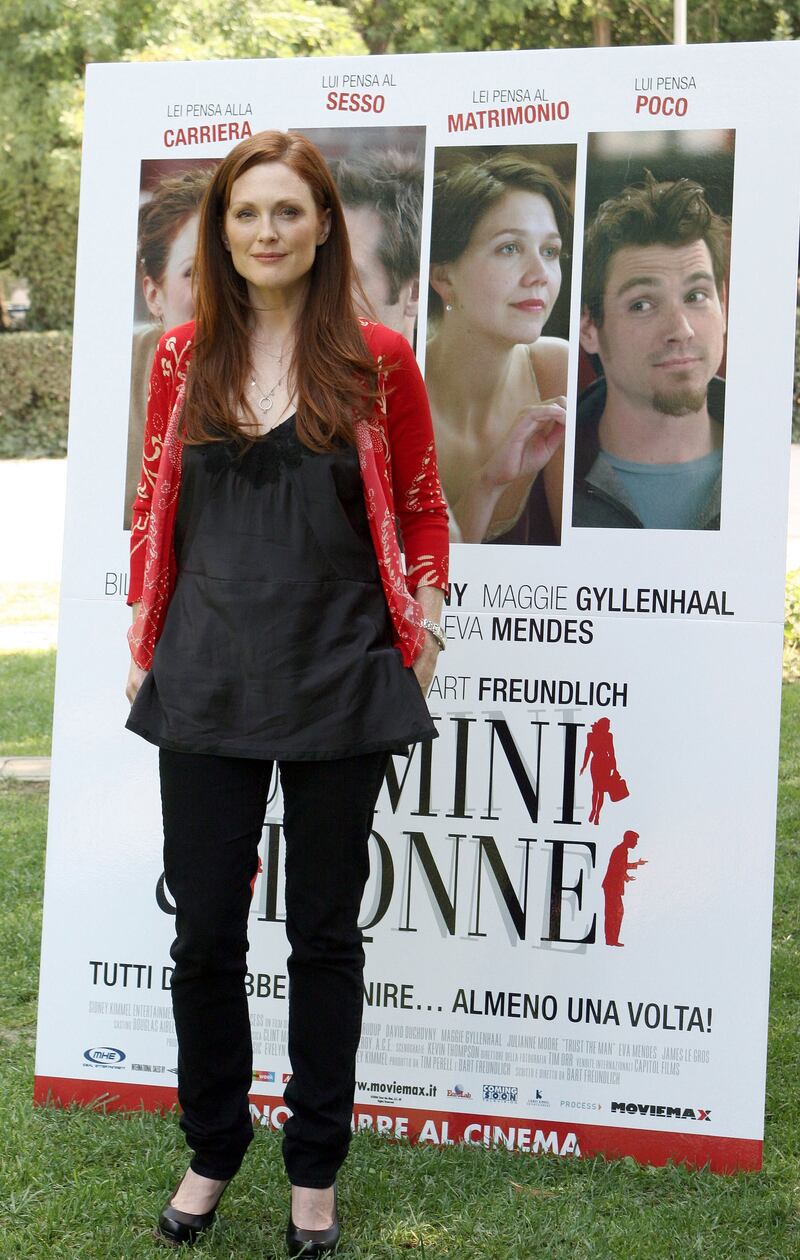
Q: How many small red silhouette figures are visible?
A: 2